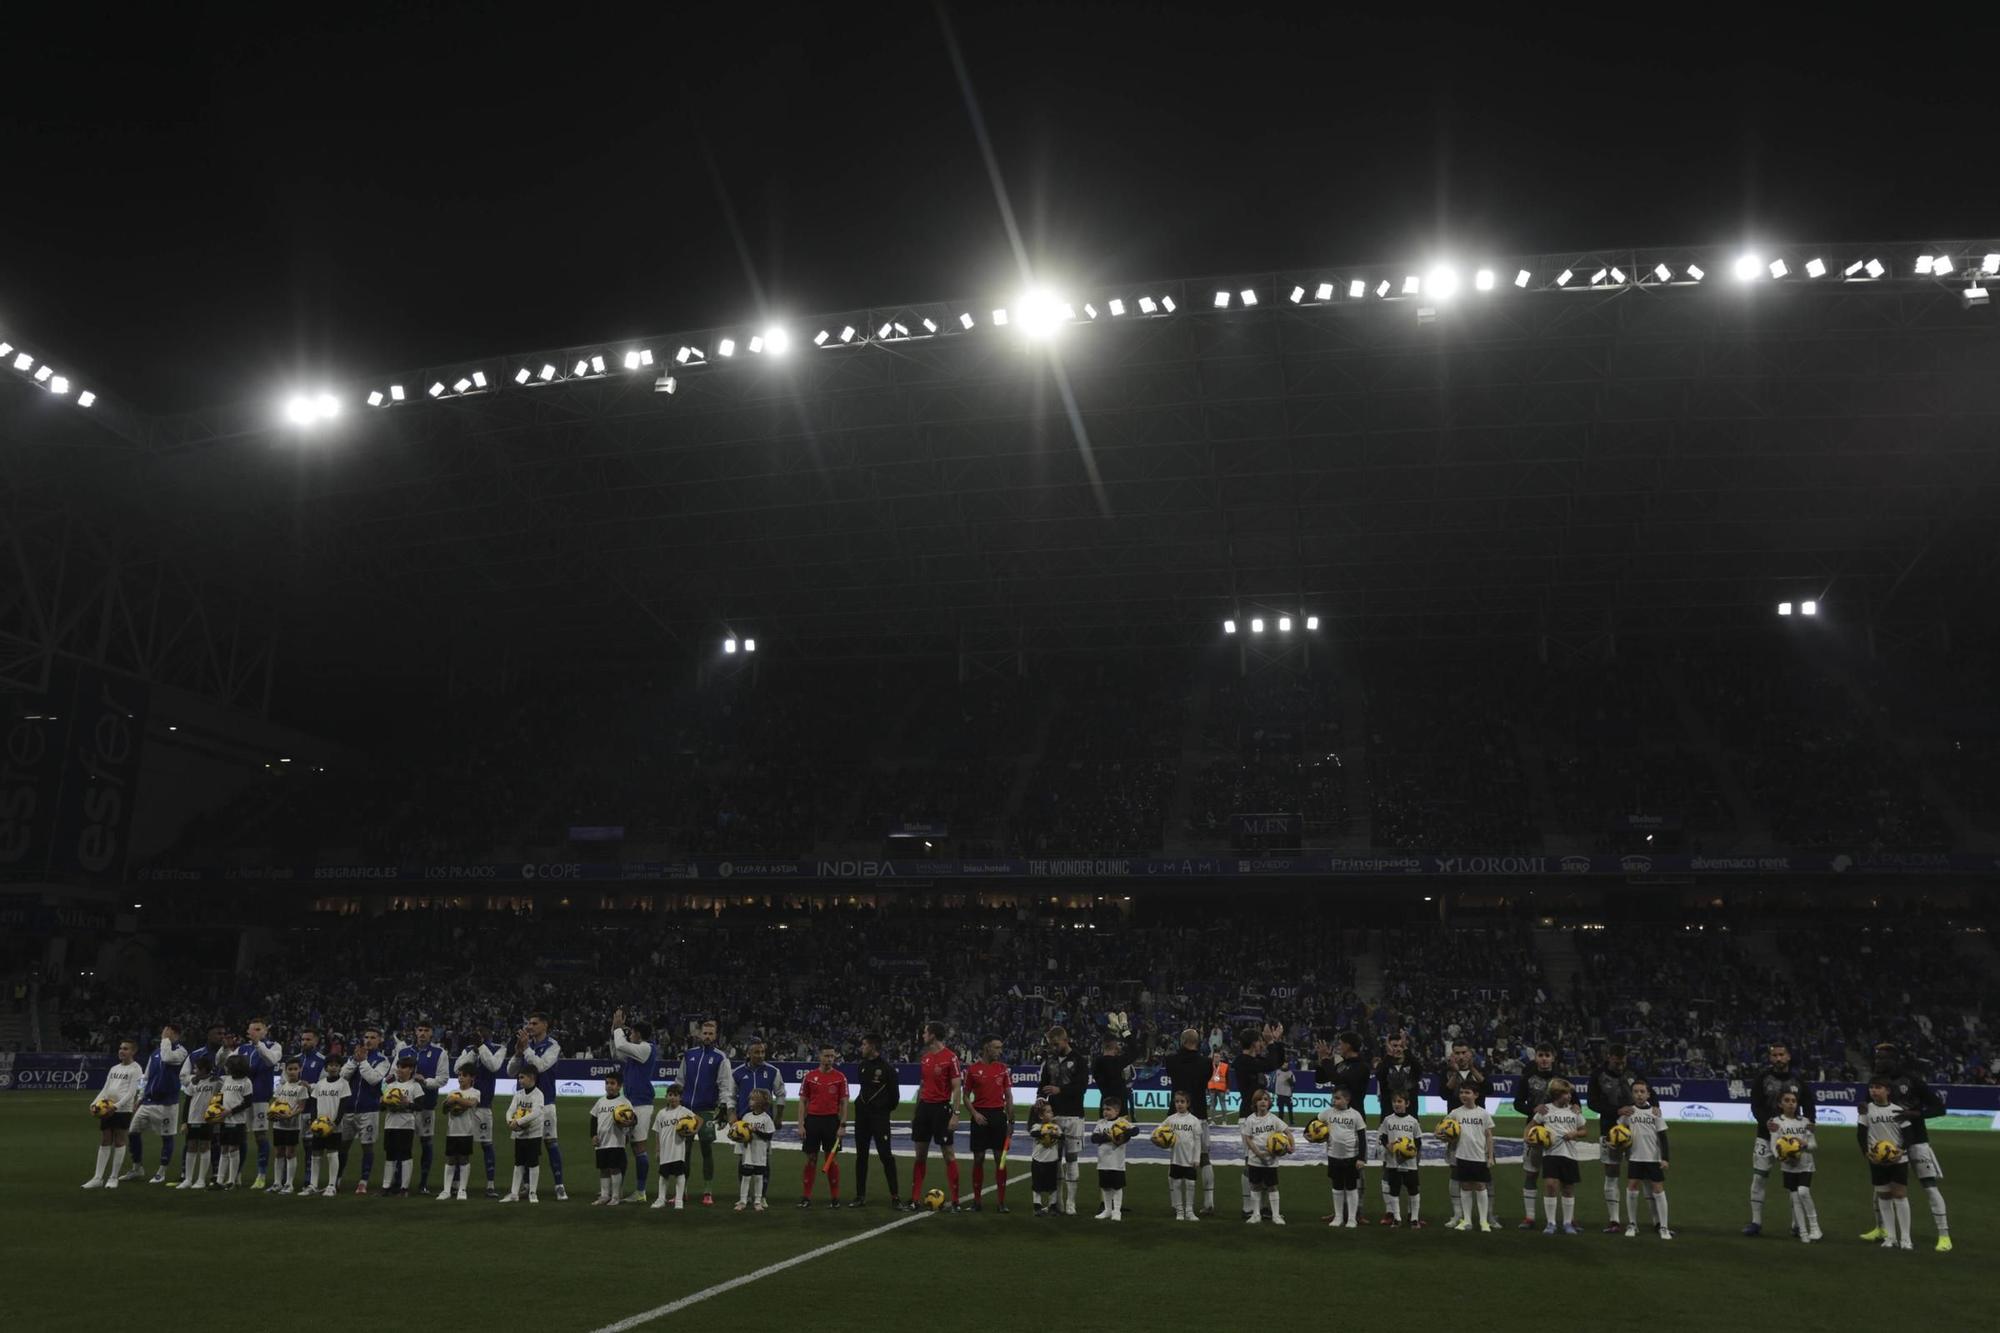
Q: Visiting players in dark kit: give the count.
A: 11